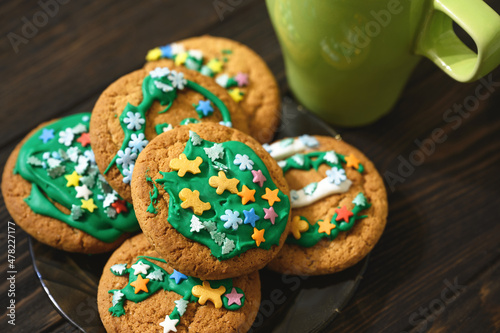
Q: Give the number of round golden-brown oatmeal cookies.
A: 6